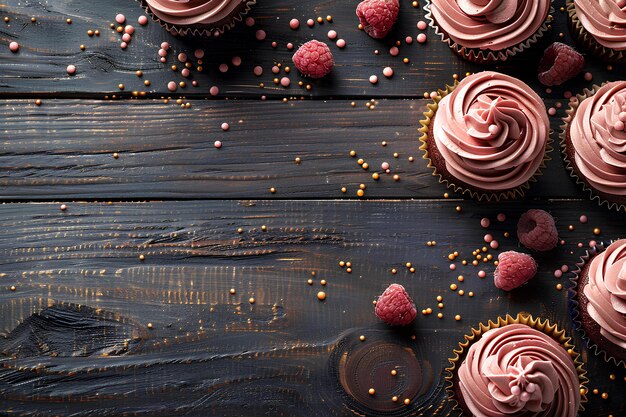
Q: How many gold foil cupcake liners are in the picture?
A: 2